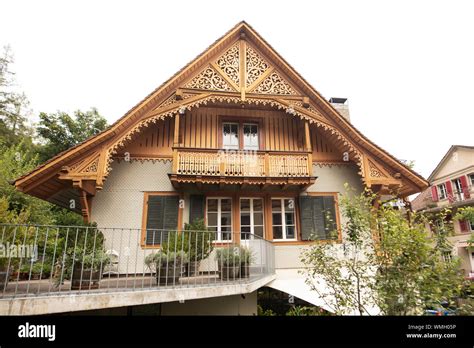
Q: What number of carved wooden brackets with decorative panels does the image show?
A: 2